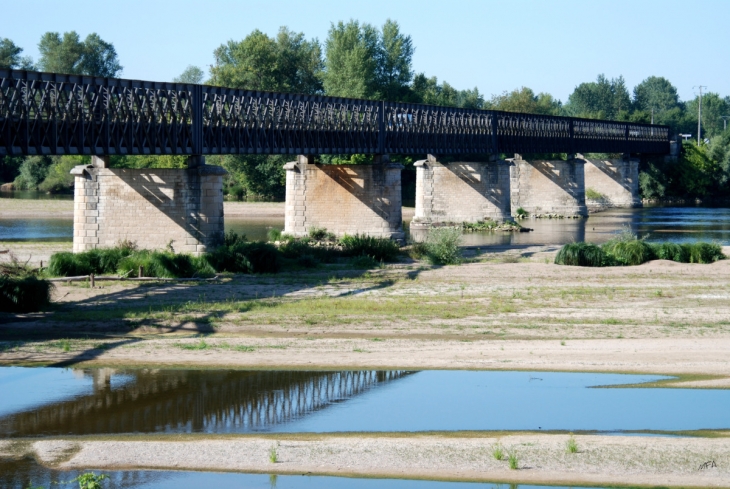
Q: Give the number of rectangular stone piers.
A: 5